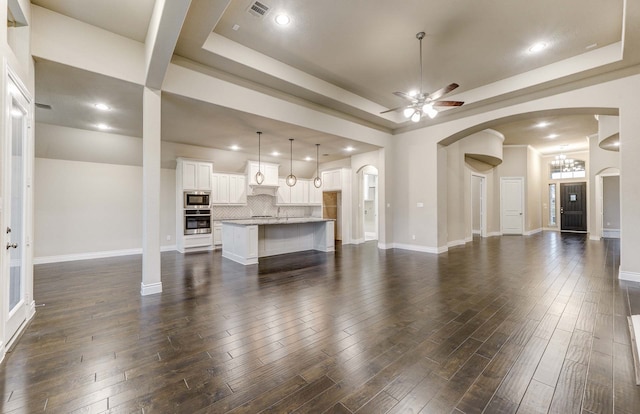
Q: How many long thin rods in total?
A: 4